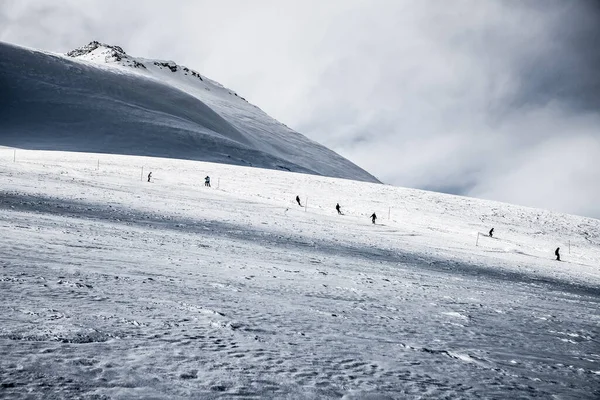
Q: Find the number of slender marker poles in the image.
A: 8